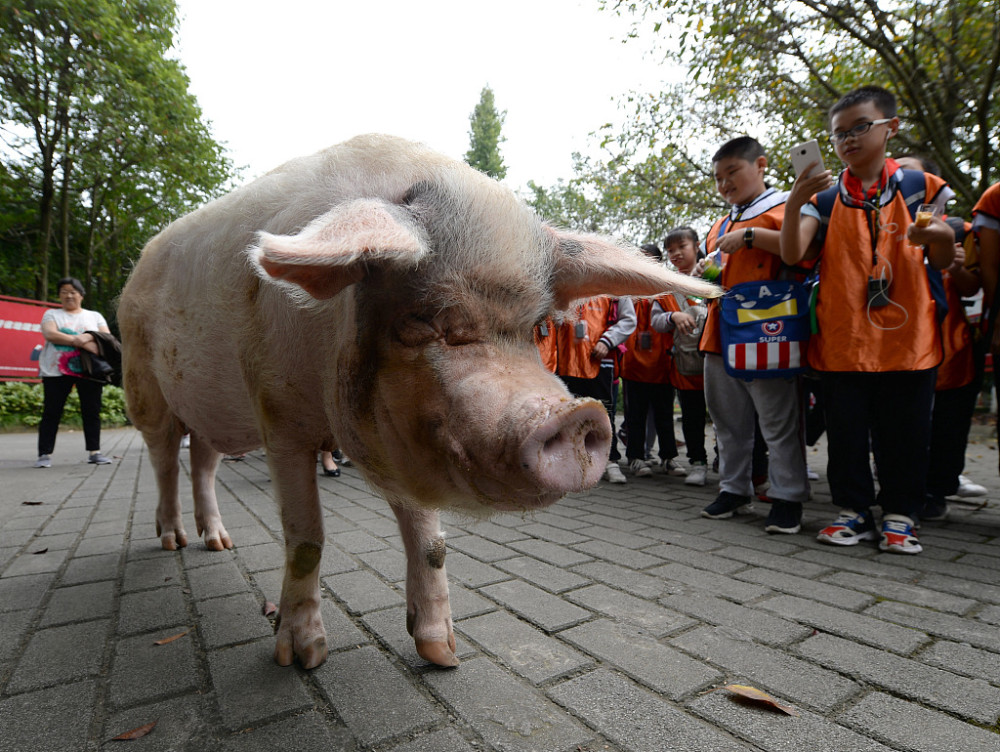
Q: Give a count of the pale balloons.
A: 0